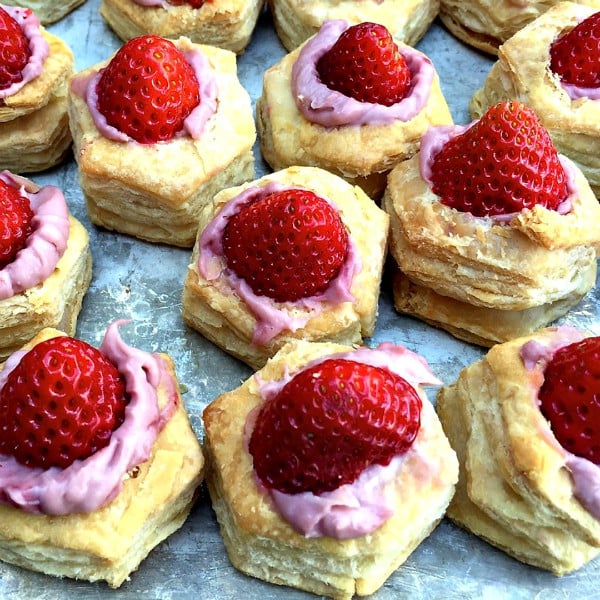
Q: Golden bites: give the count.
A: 14